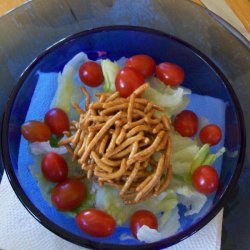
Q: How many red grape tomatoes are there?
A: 13